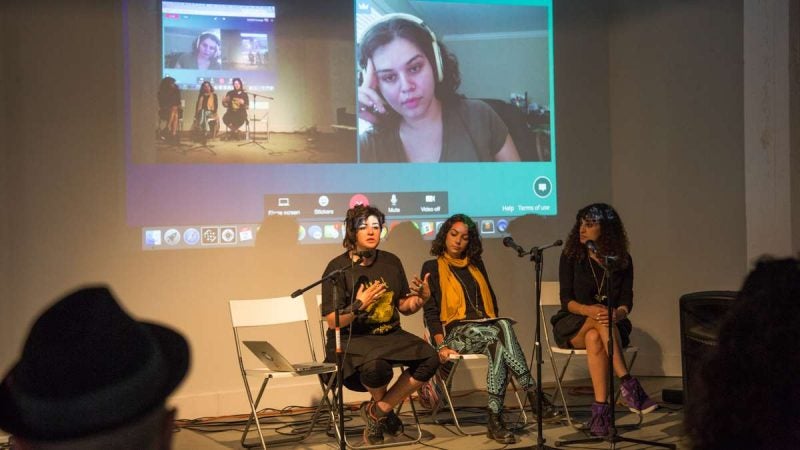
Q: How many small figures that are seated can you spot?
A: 3